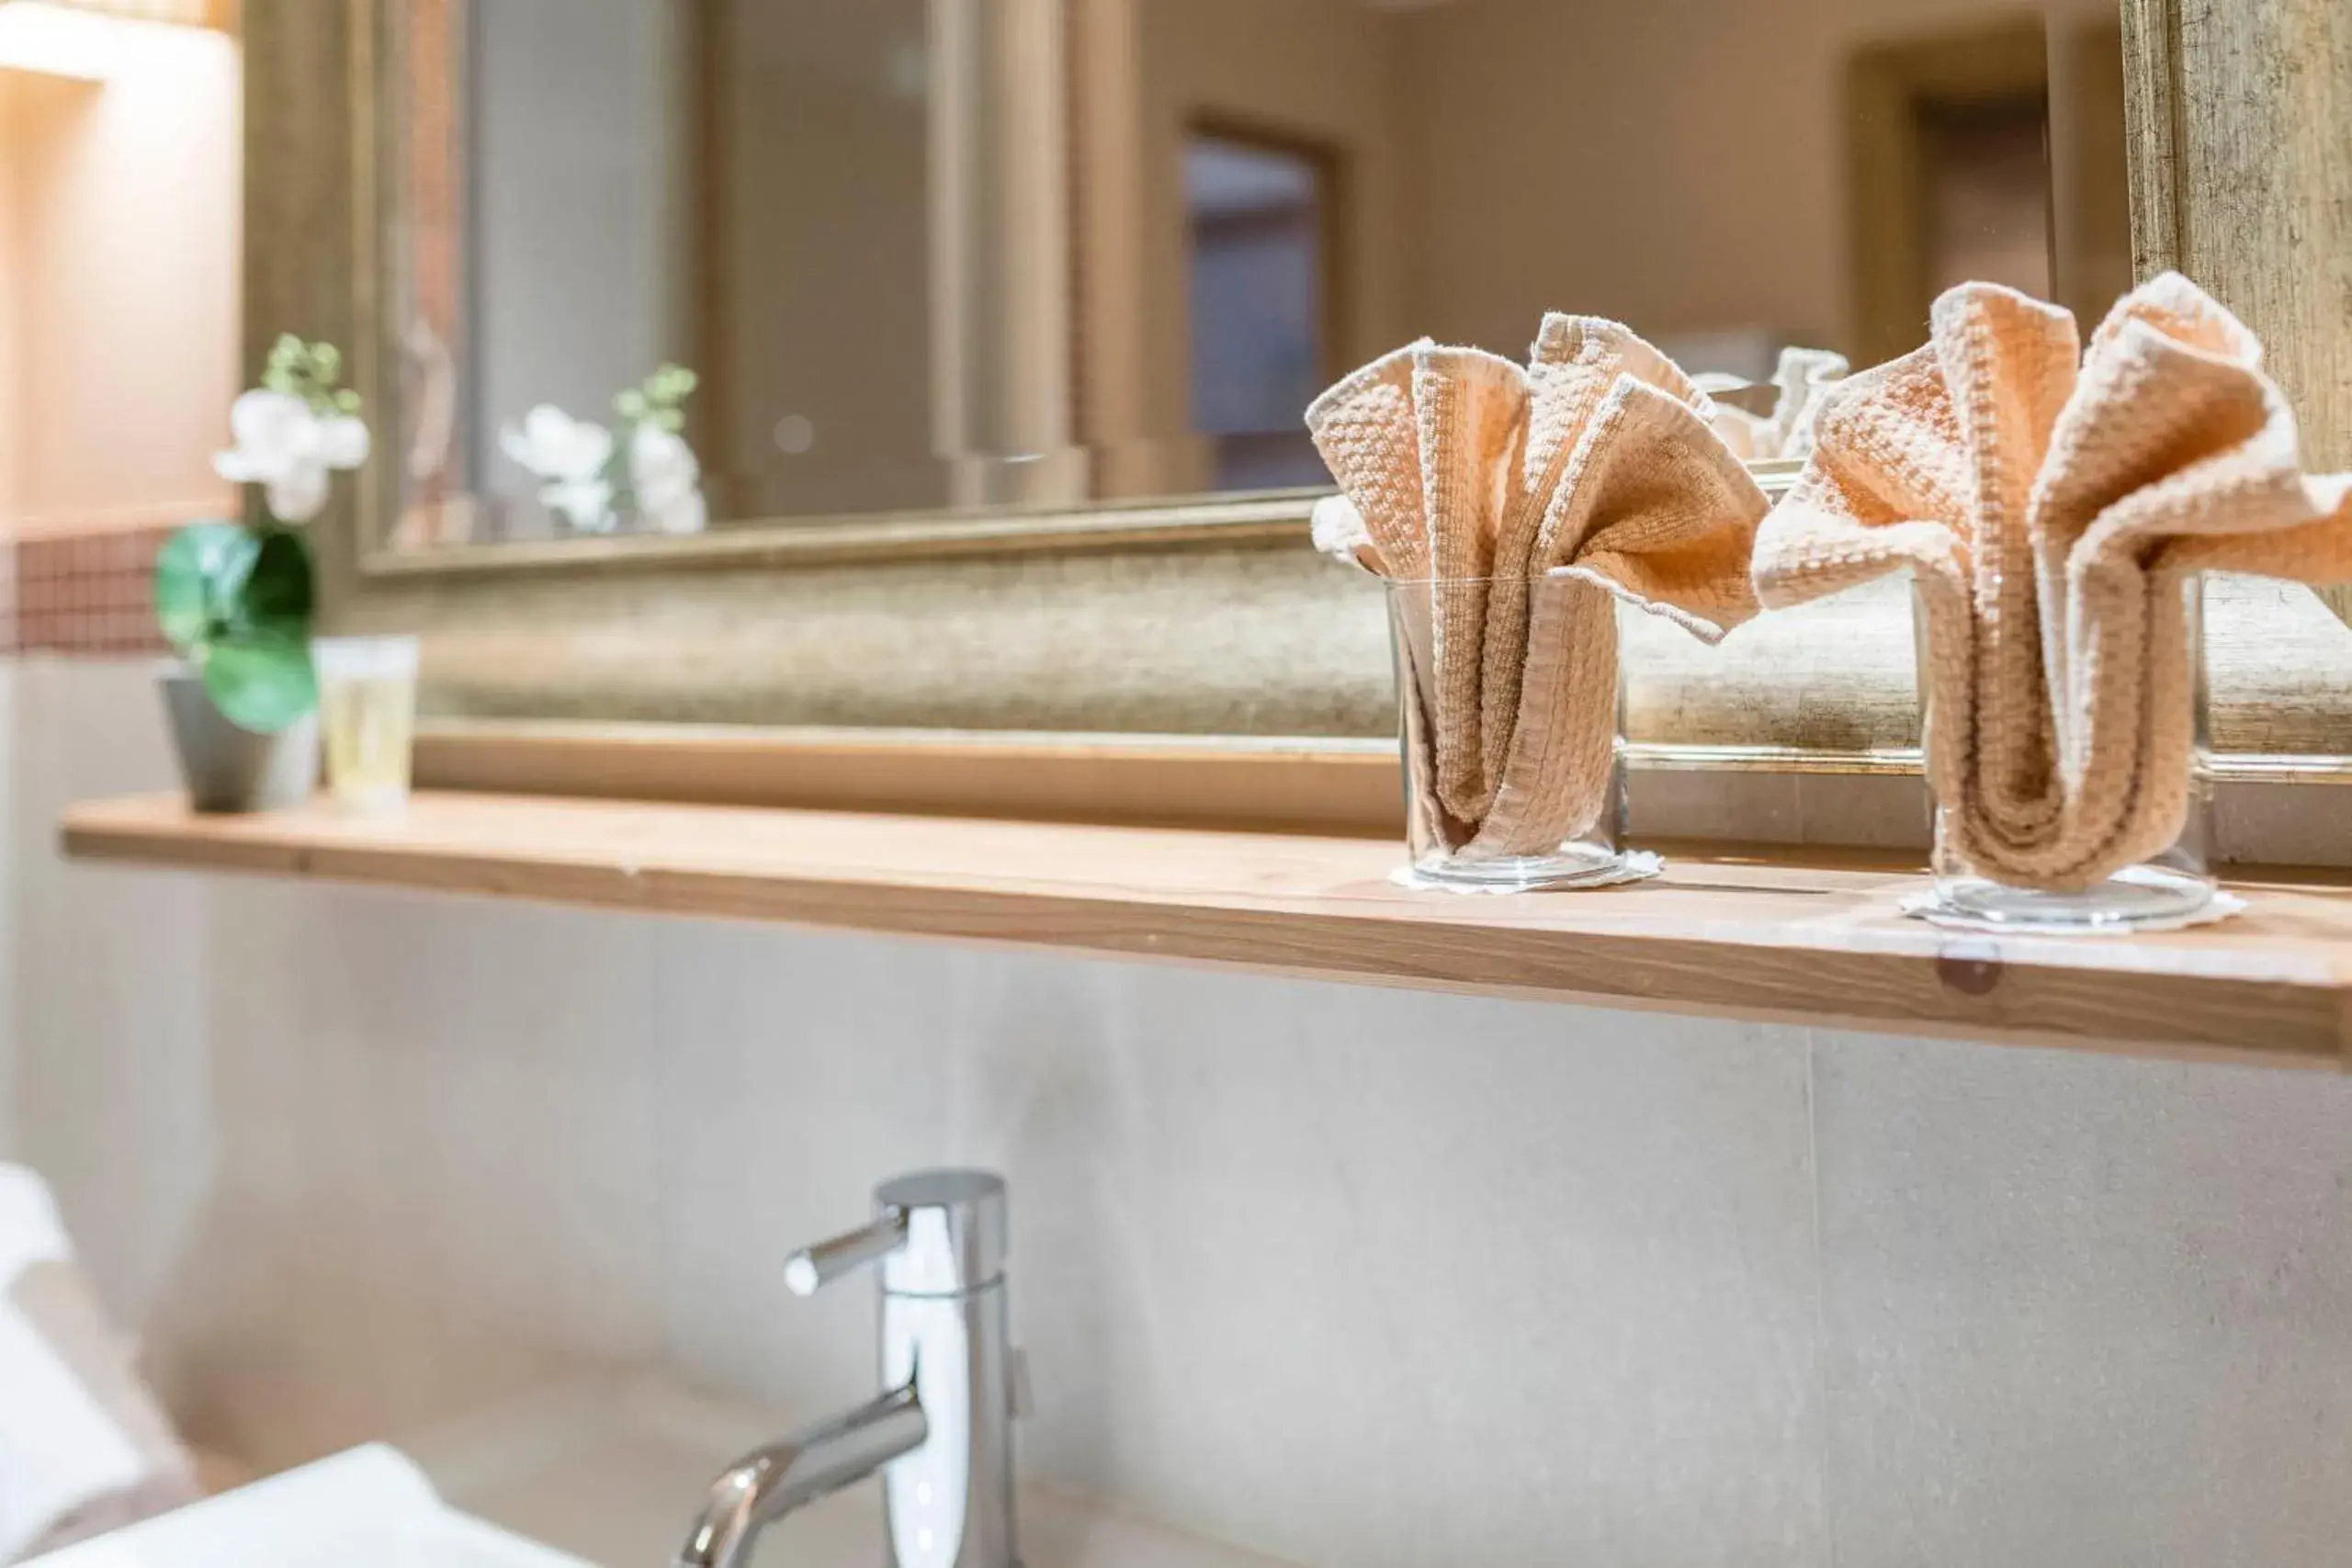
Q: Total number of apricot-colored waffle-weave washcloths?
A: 2